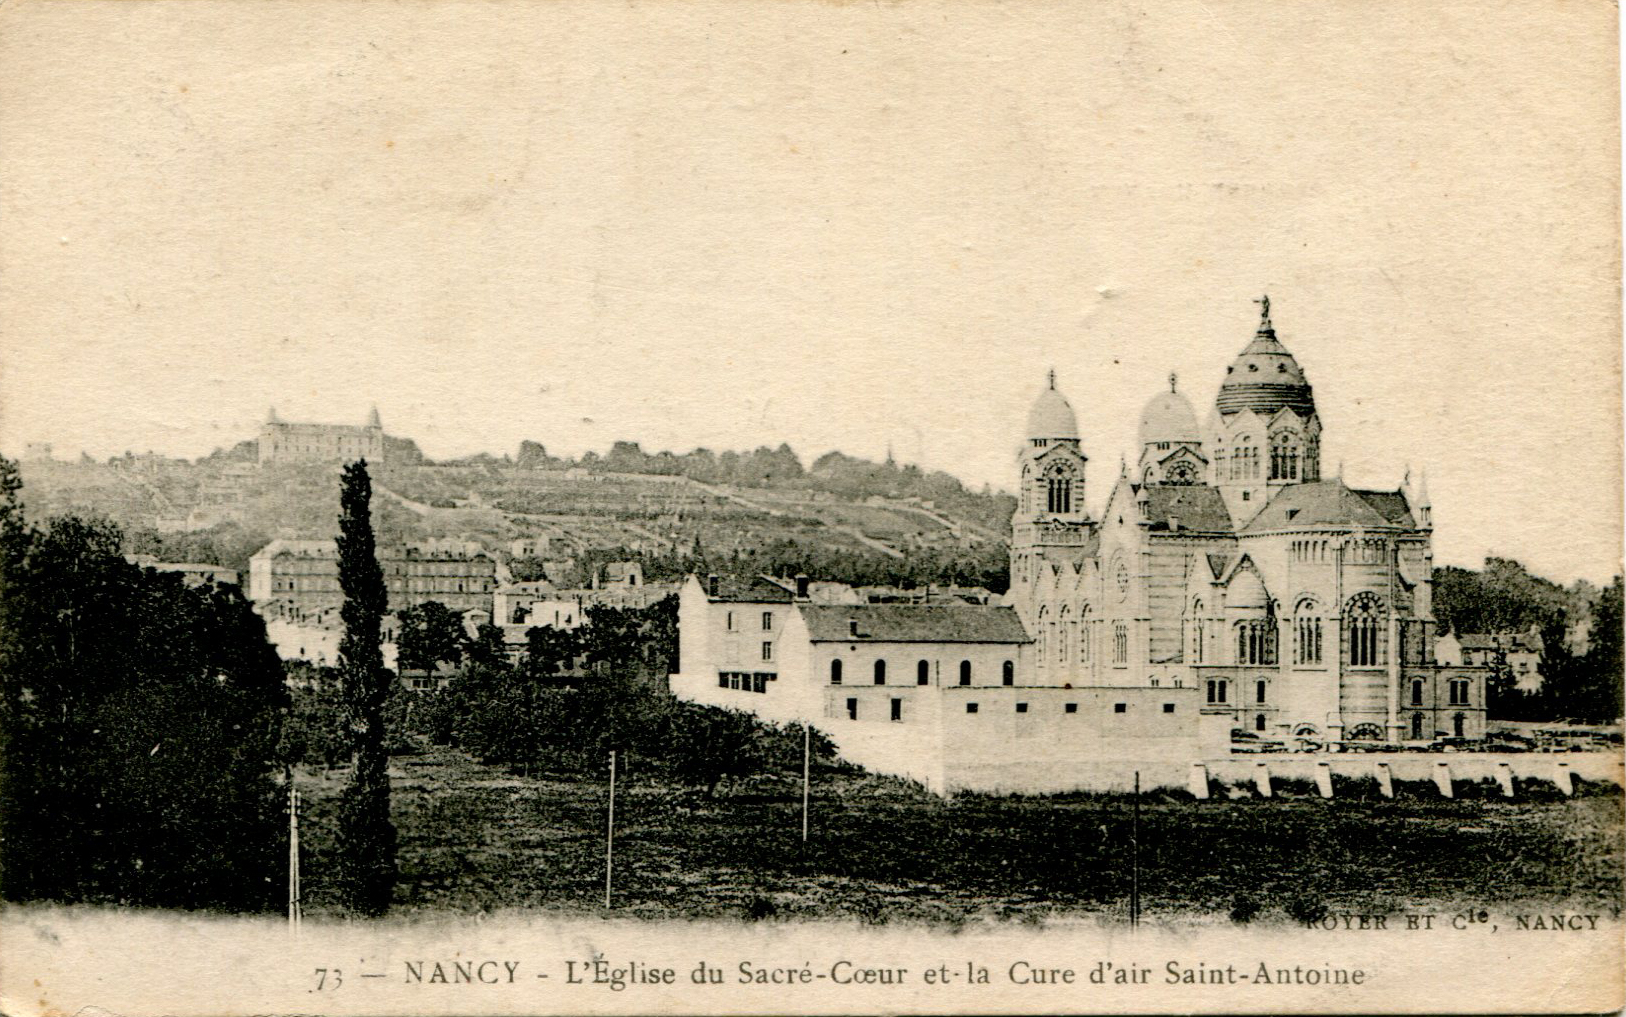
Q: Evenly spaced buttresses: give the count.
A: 7